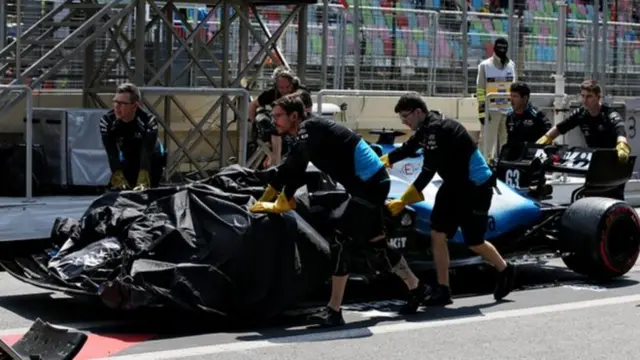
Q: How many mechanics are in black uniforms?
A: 5